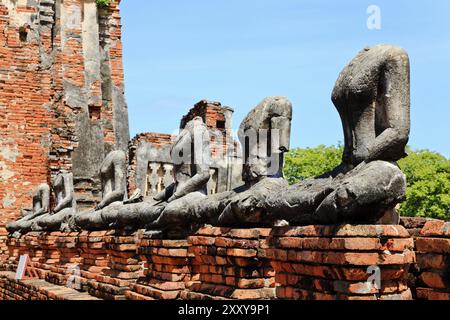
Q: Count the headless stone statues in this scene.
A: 6